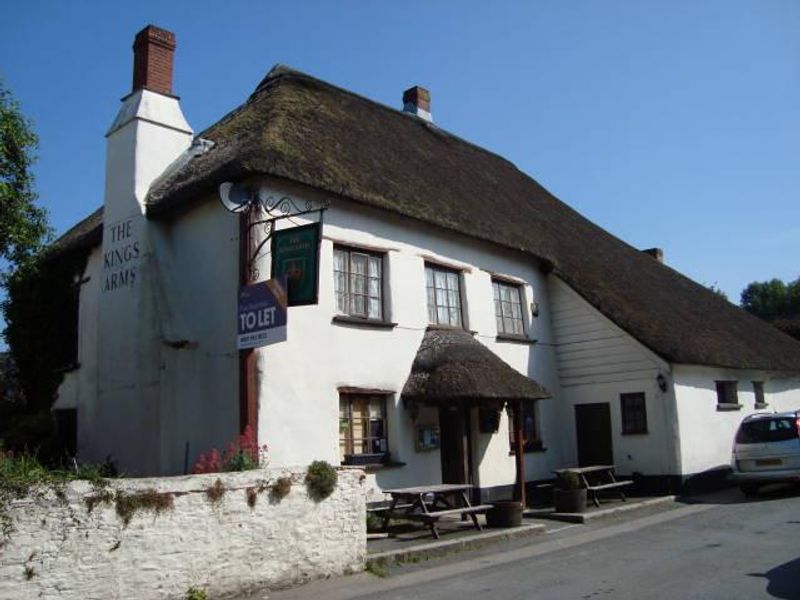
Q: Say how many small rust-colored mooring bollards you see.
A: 0